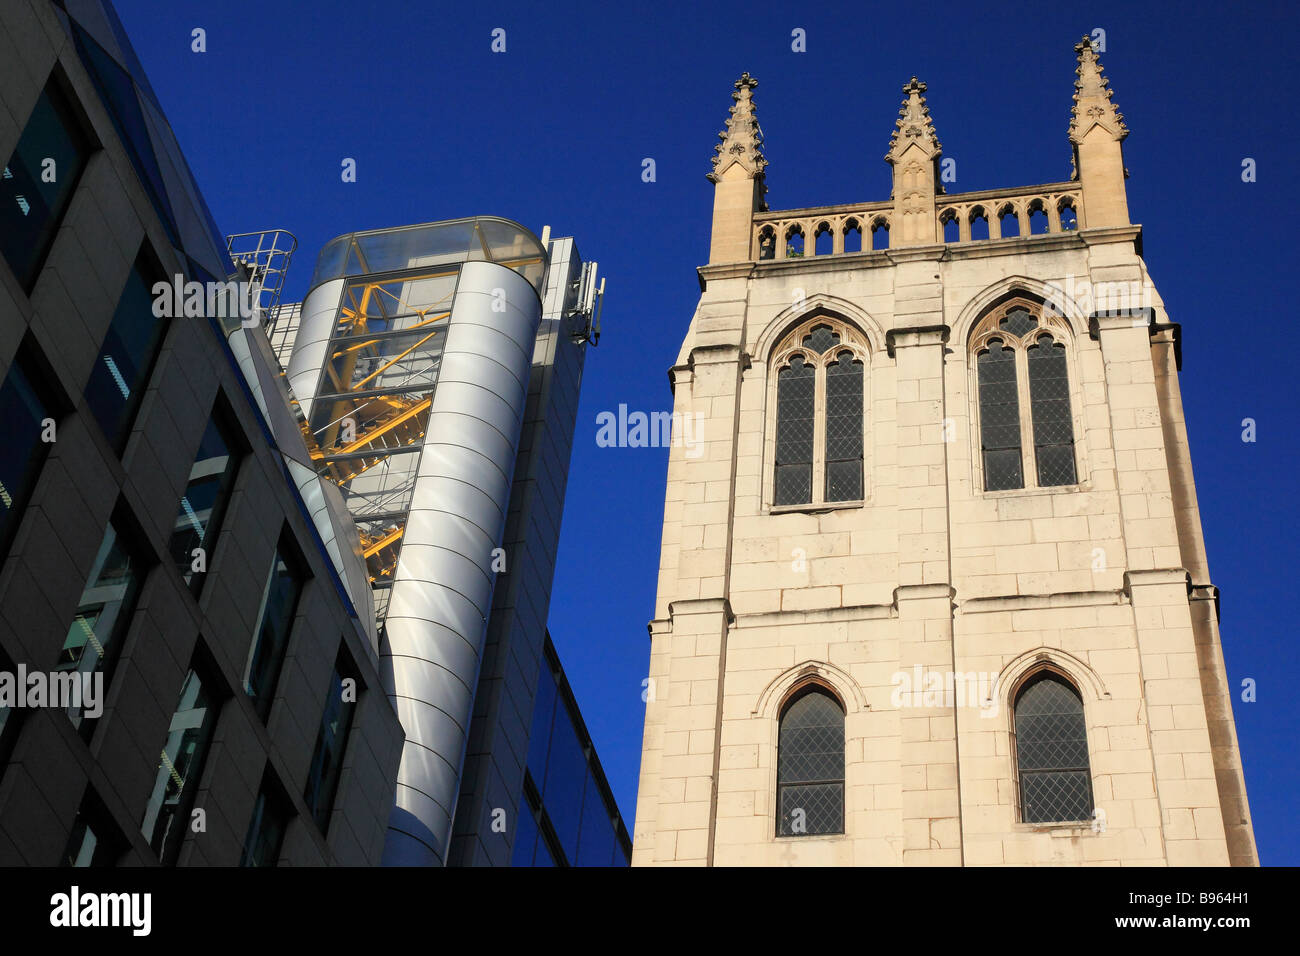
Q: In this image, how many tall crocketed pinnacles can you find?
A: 3